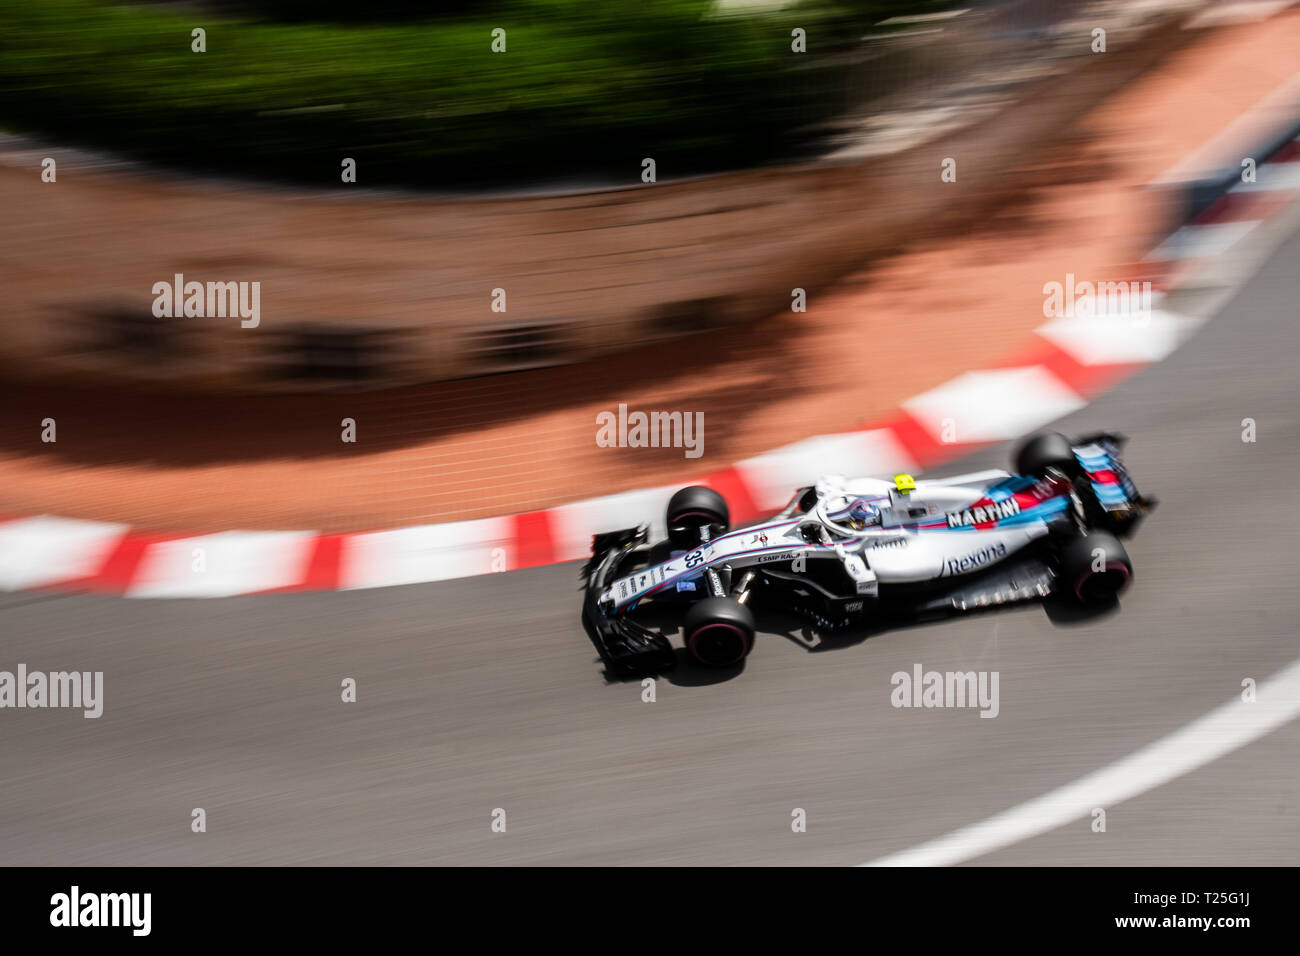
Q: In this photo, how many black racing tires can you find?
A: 4